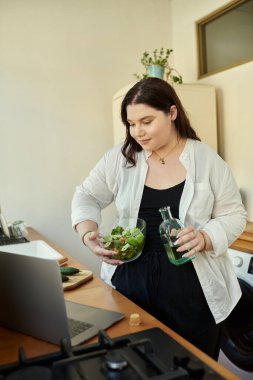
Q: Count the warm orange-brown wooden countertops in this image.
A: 2